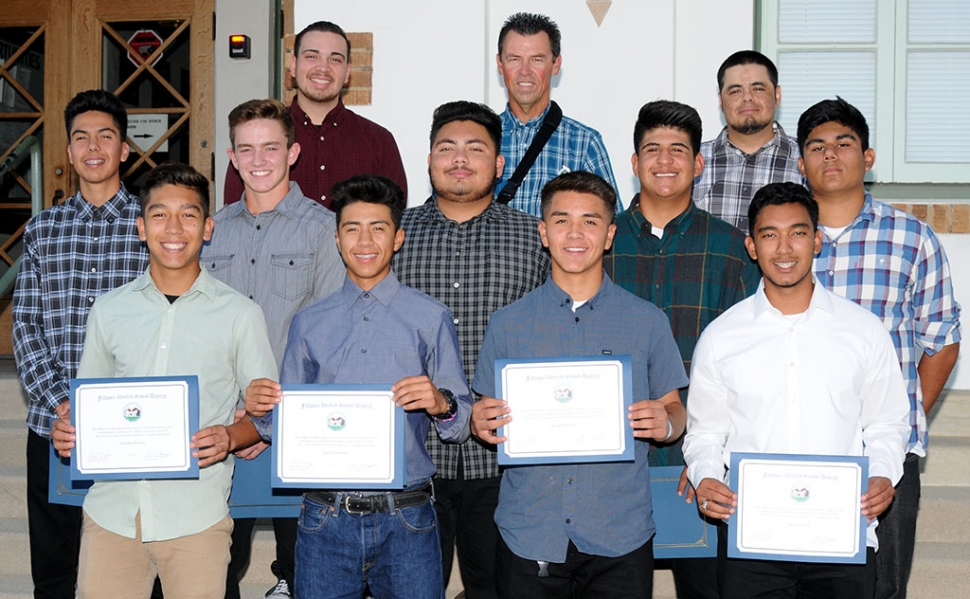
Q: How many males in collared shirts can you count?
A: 12